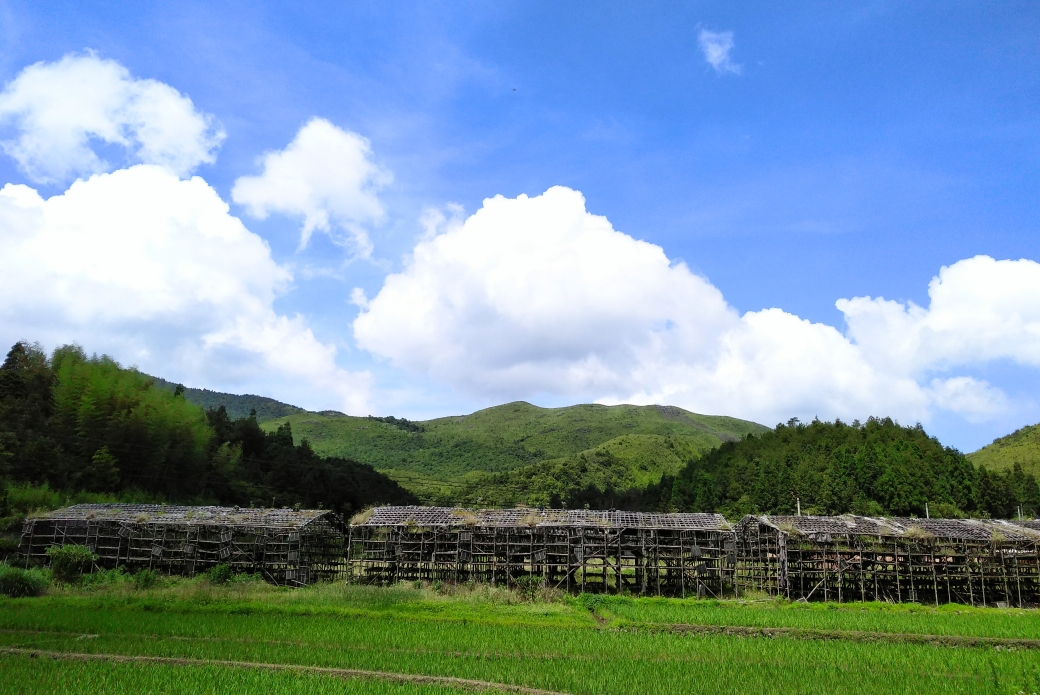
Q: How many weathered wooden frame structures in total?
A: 3